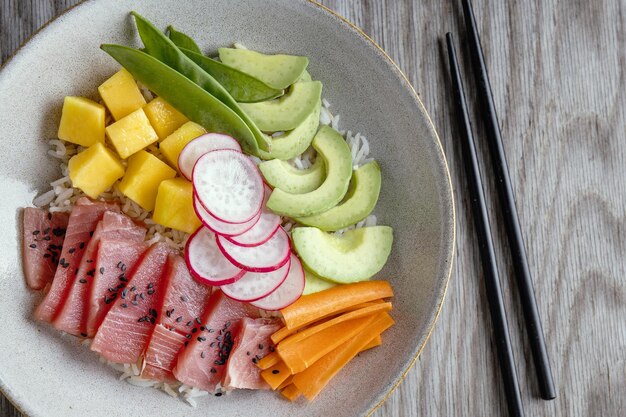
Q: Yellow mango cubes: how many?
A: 8